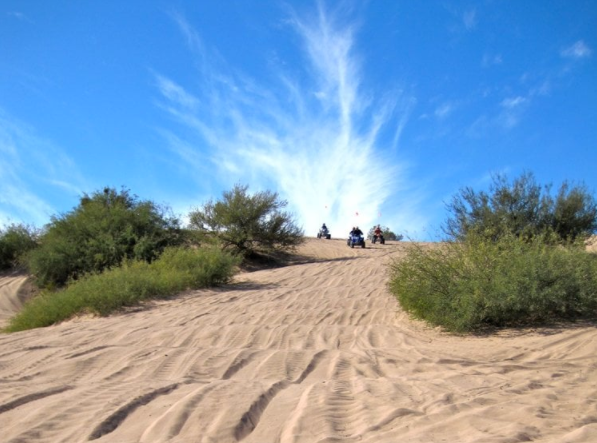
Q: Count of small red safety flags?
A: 3